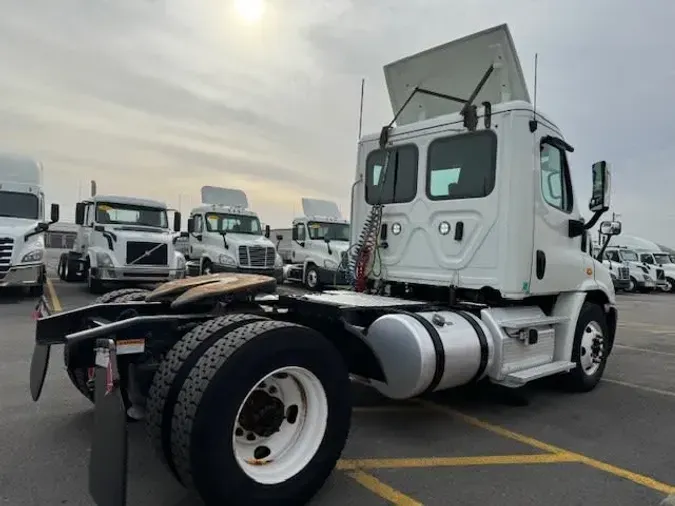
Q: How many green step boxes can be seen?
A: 0